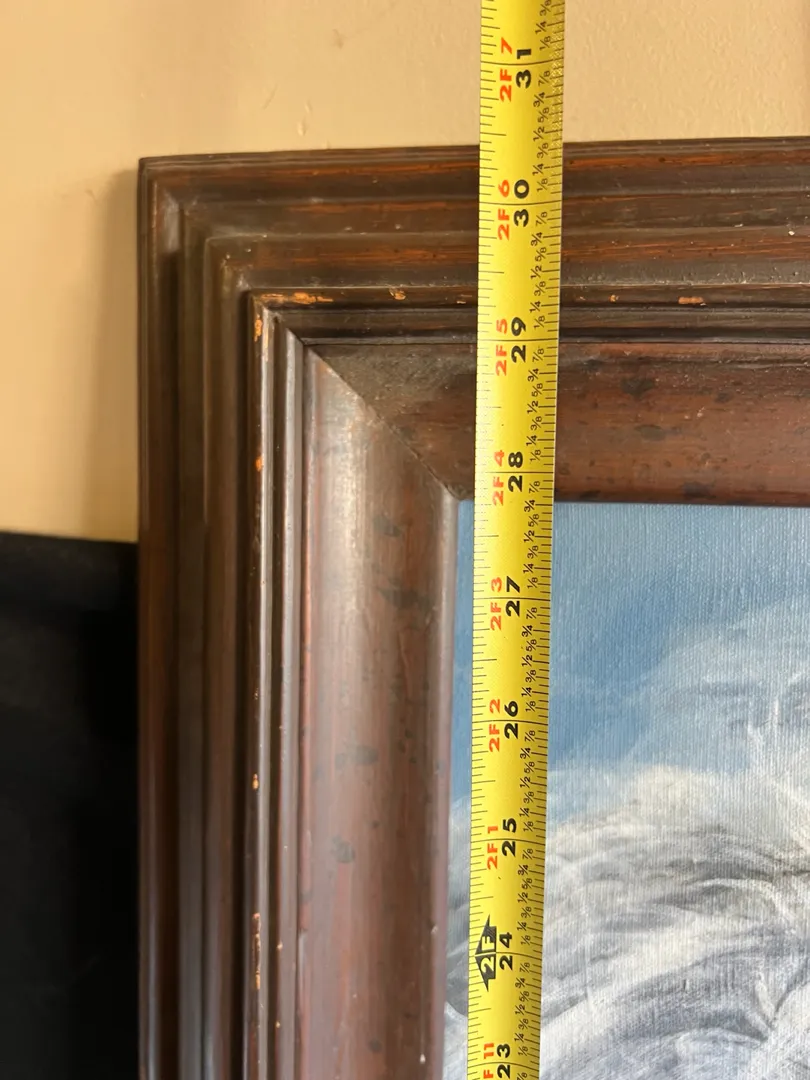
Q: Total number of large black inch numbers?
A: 9